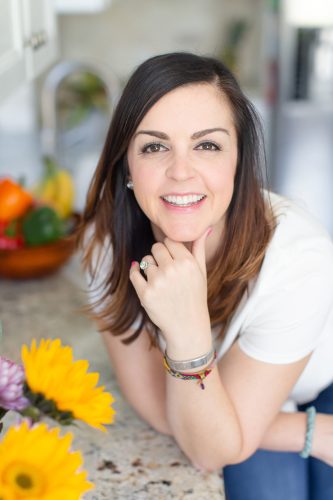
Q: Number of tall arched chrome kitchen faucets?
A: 1